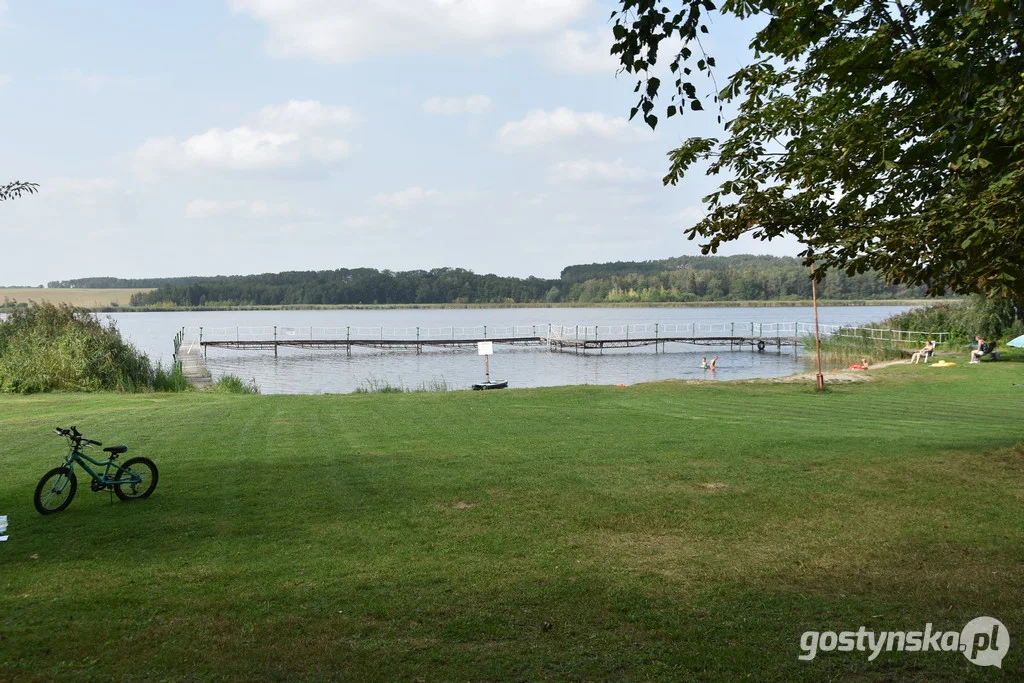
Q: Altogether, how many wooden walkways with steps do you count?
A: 1